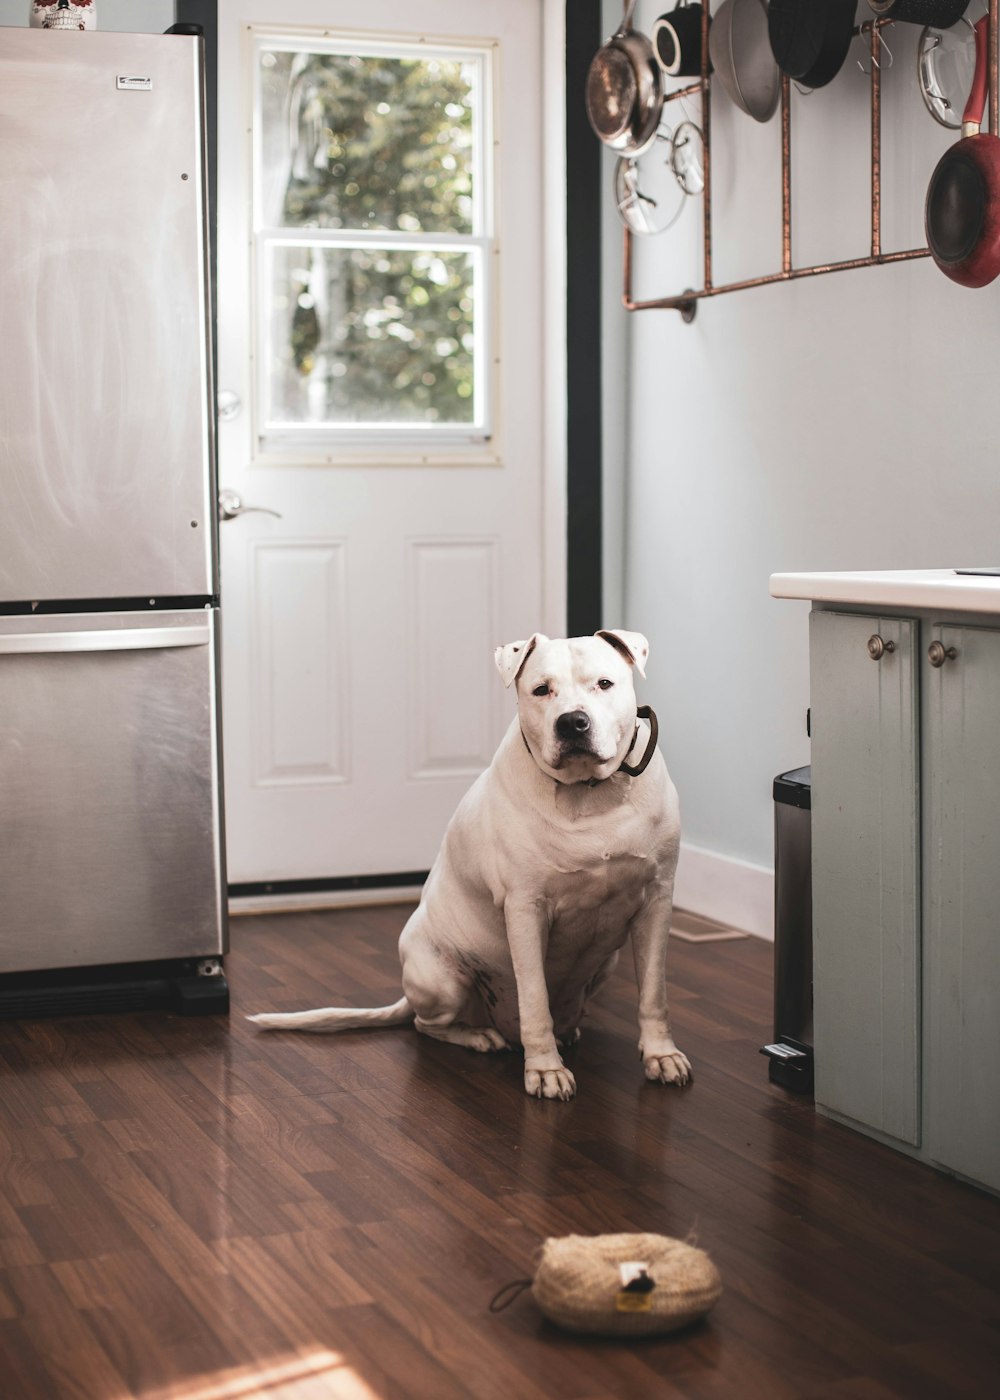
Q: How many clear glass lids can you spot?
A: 3